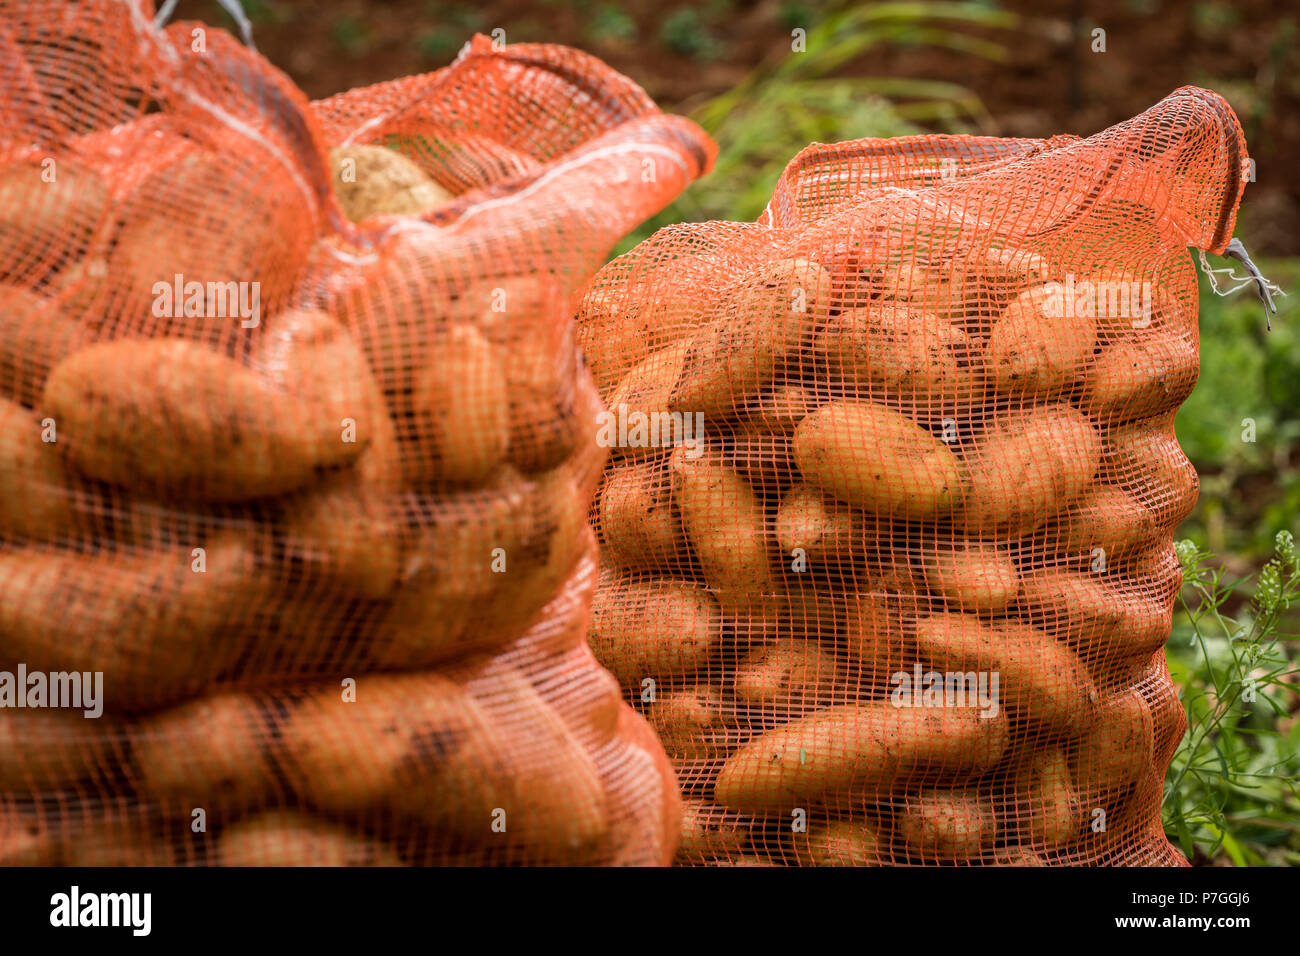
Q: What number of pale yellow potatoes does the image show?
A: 1